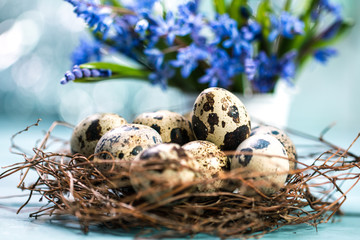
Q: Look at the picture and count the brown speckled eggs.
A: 8